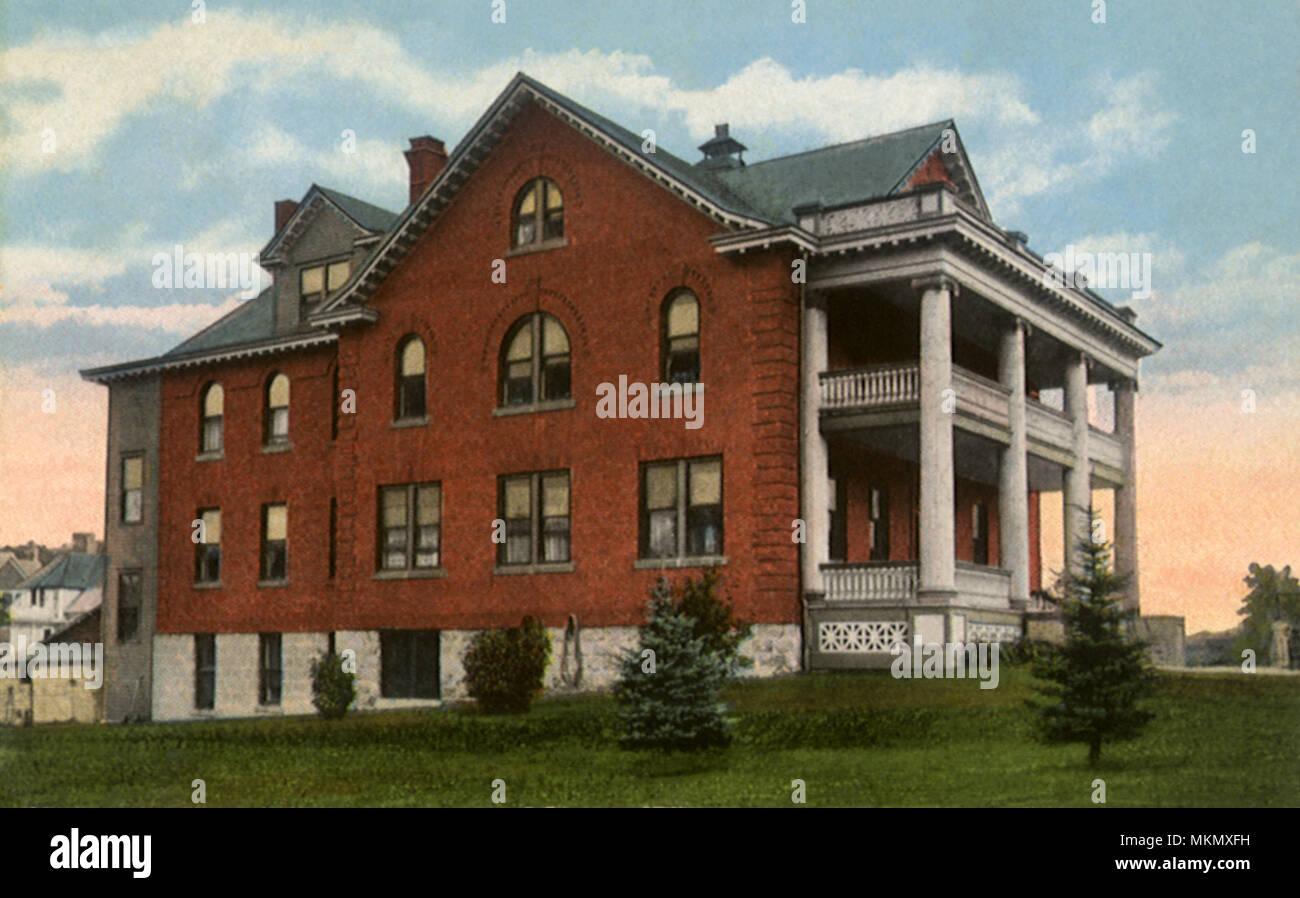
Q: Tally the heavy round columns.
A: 5